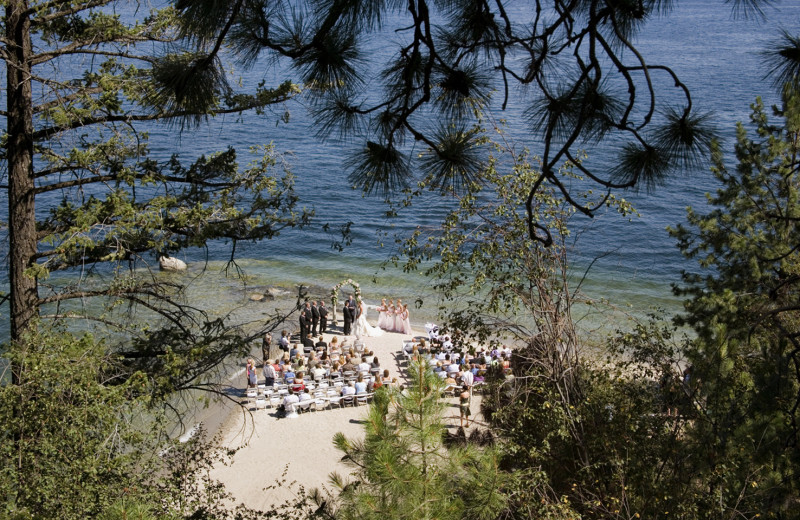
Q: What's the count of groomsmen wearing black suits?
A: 4